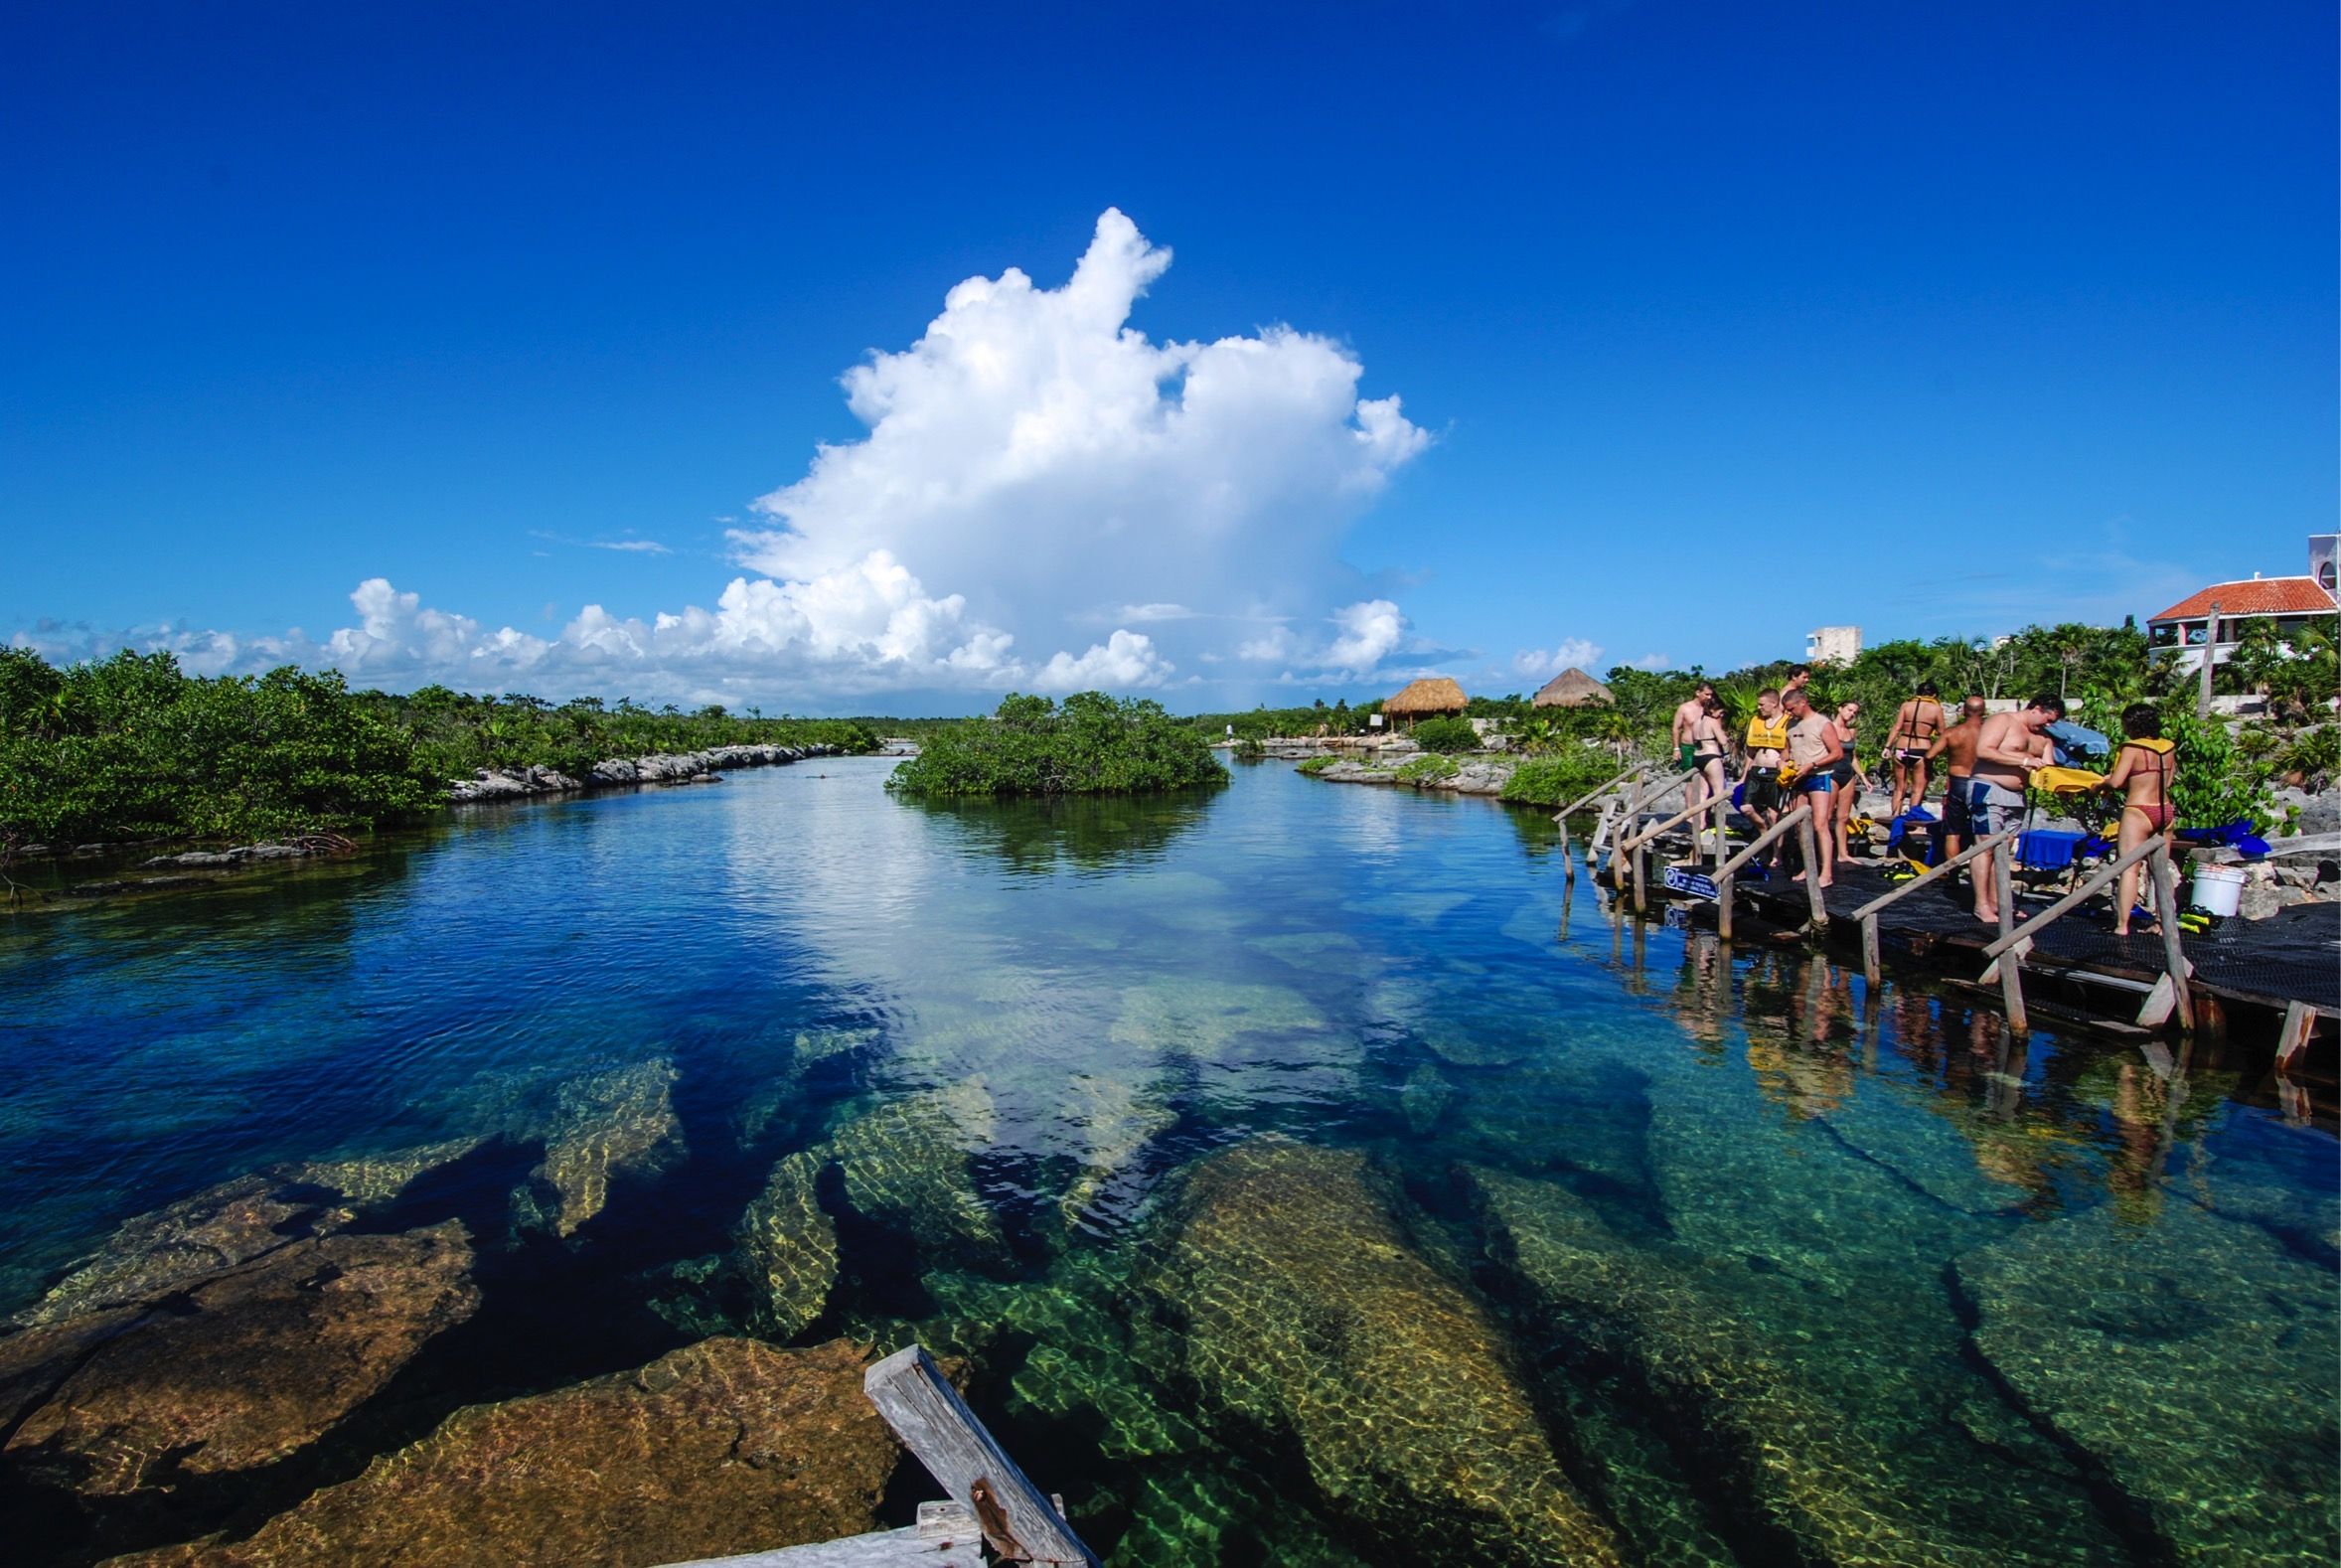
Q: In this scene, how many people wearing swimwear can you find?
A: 10